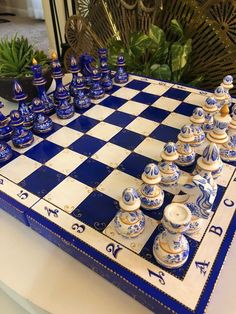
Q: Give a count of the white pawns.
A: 8